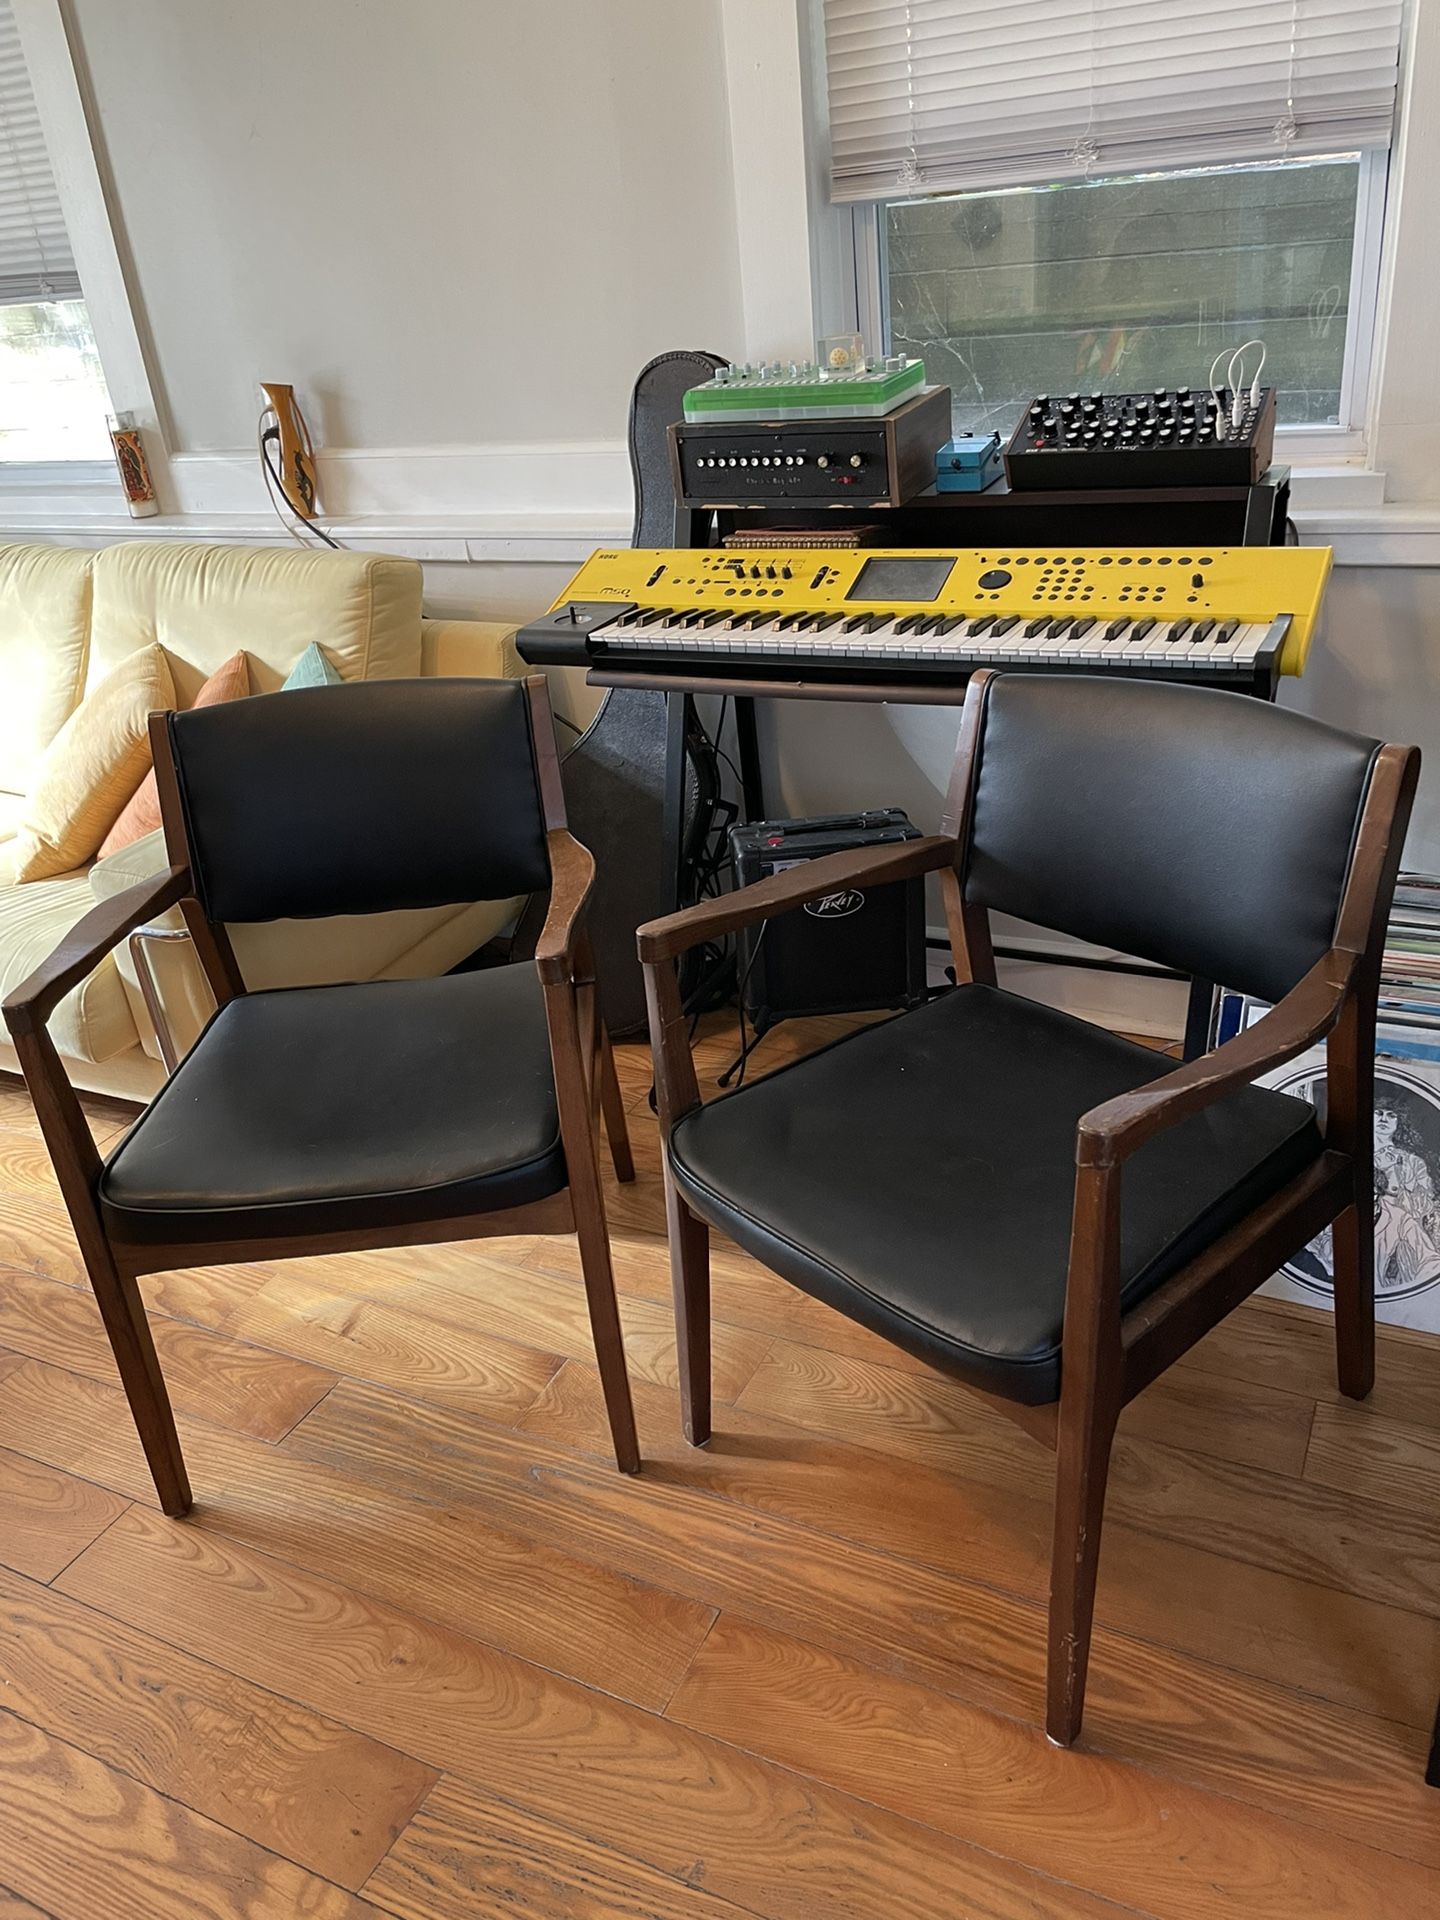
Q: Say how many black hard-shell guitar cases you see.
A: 1